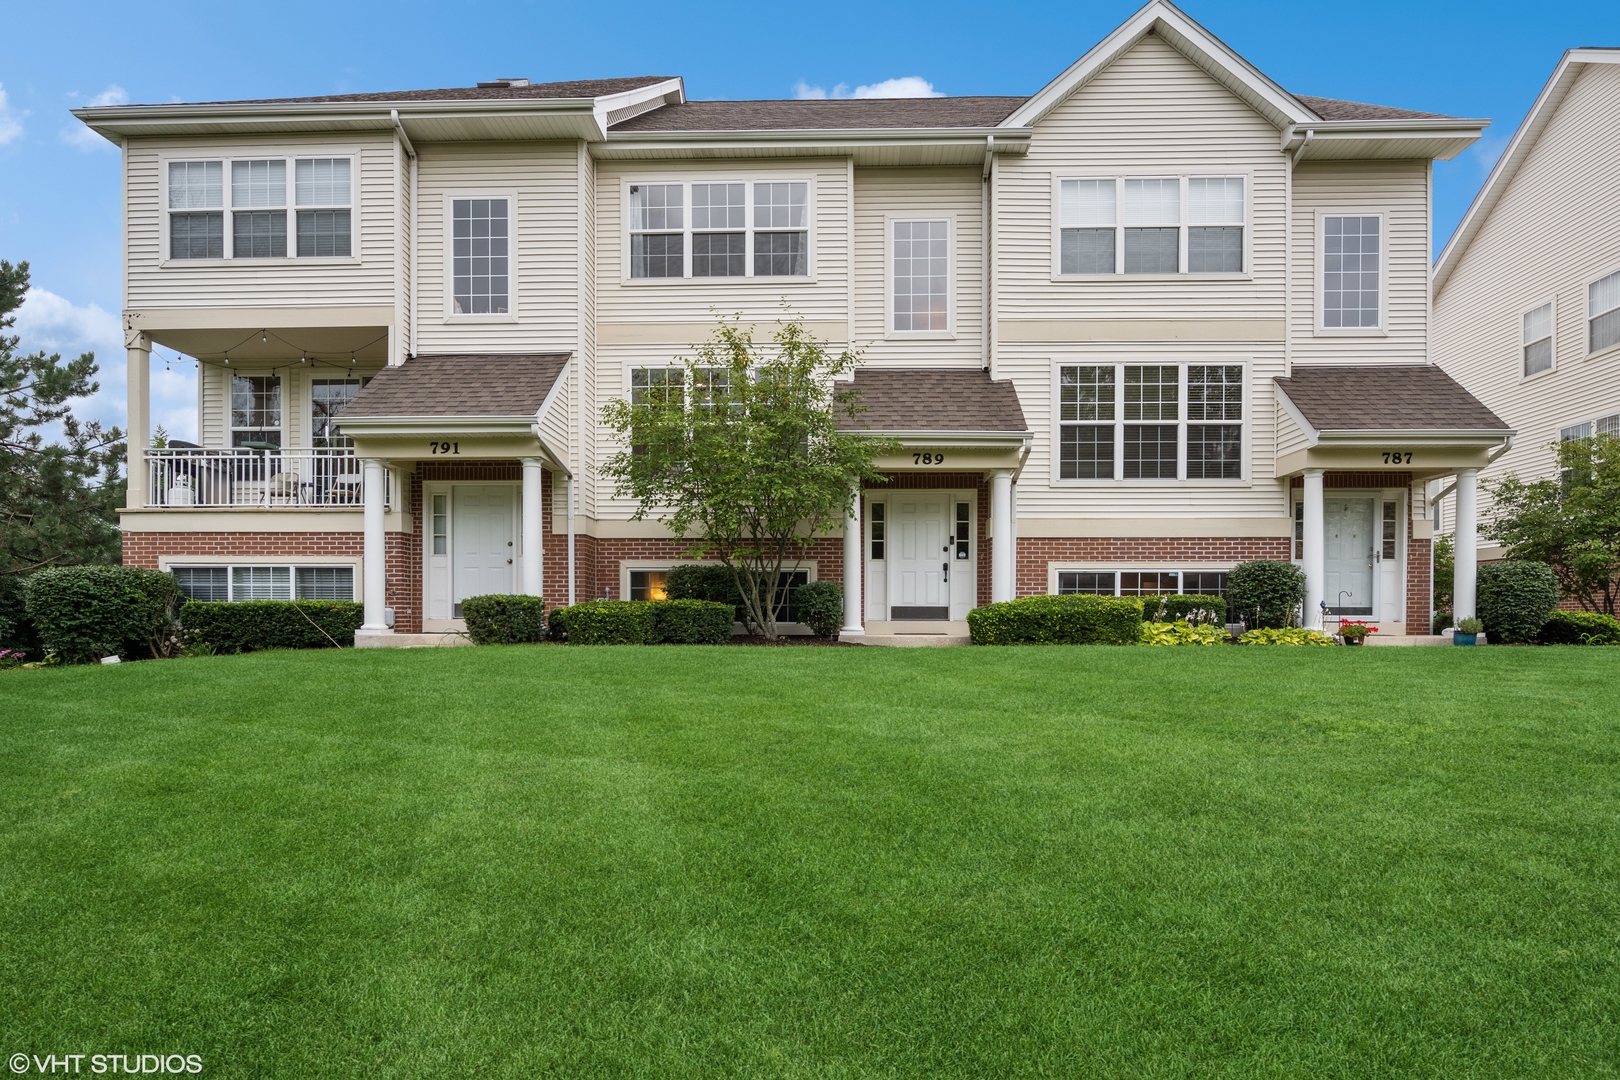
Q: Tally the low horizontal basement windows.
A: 3